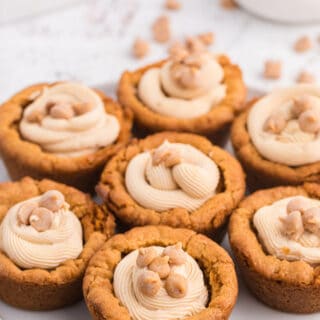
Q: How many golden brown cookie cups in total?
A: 7